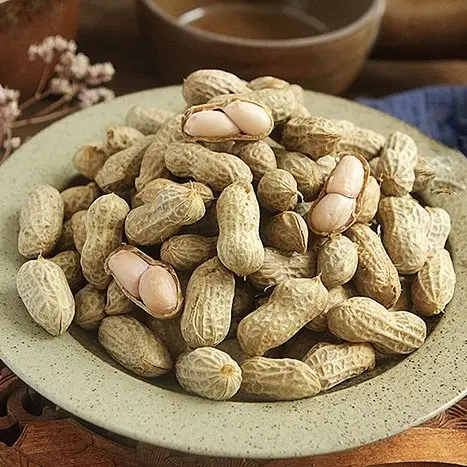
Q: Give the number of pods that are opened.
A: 3